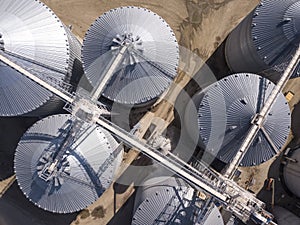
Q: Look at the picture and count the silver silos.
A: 6